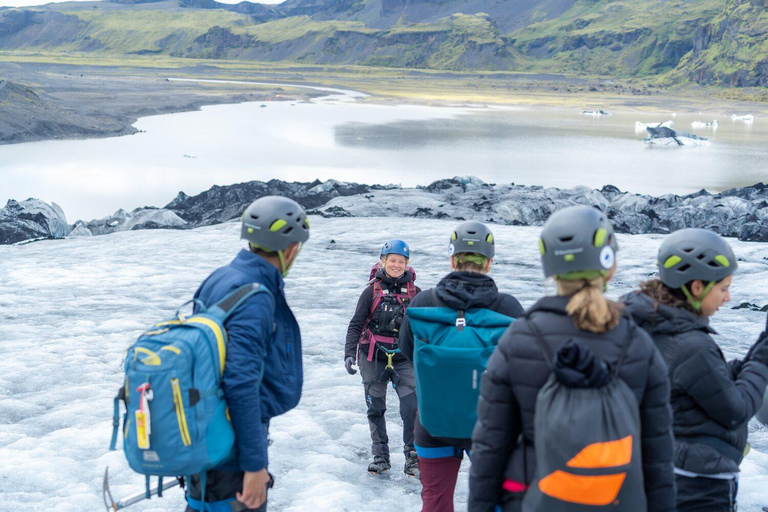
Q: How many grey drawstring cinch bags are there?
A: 1